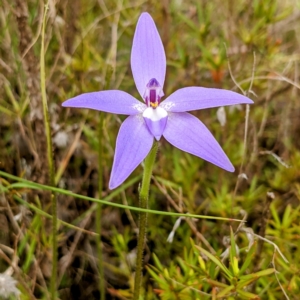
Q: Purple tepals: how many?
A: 5